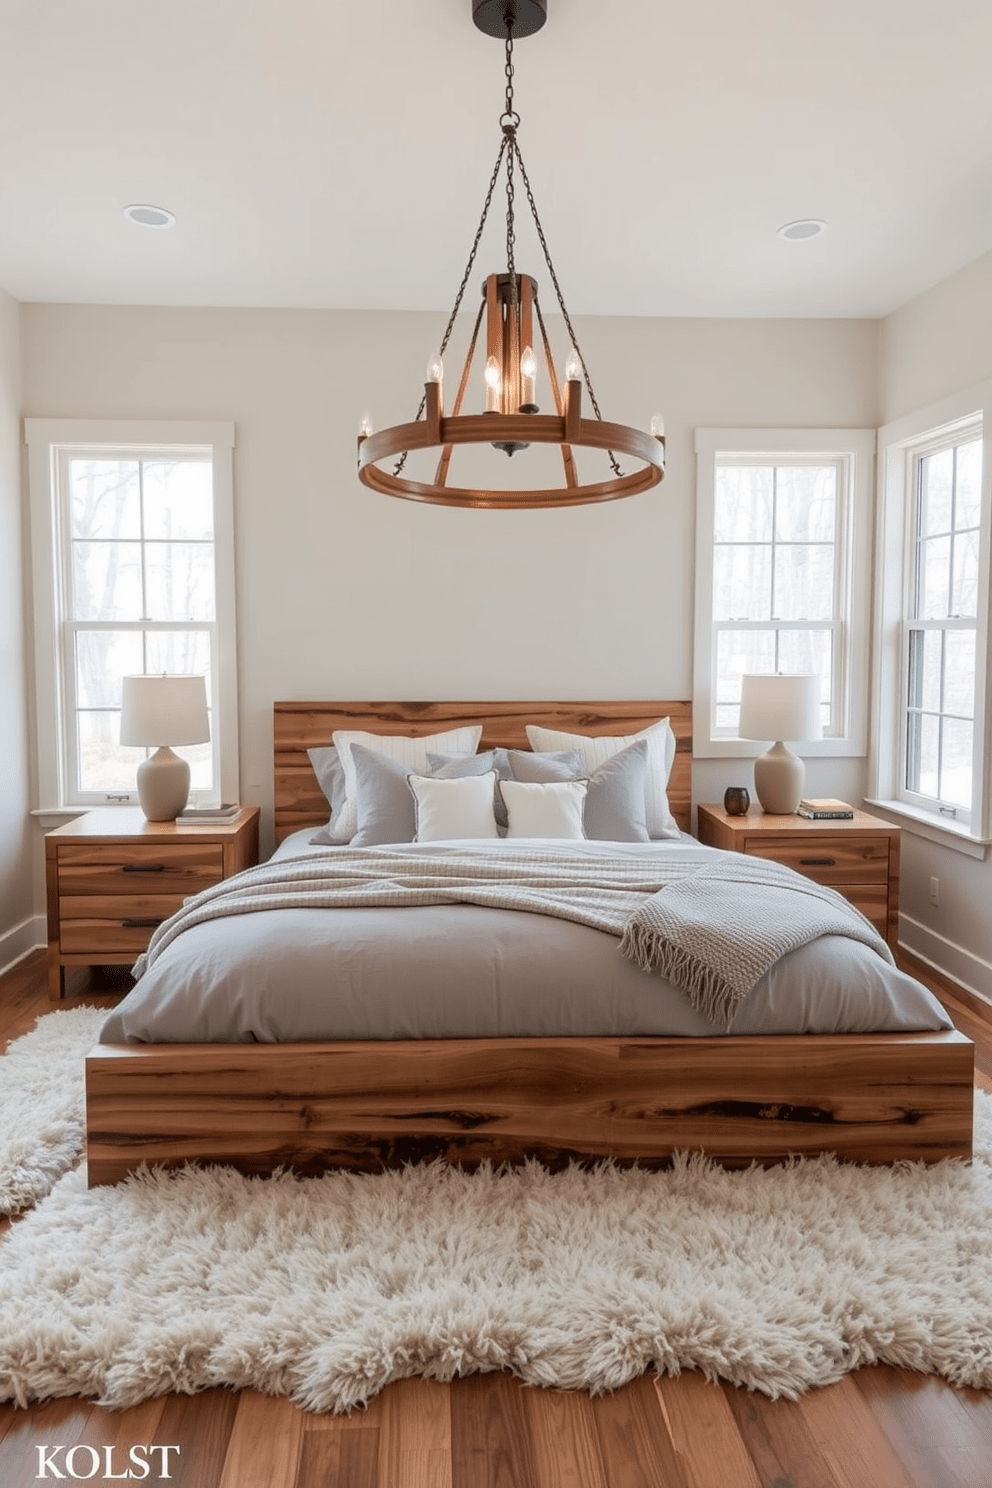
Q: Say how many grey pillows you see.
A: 5